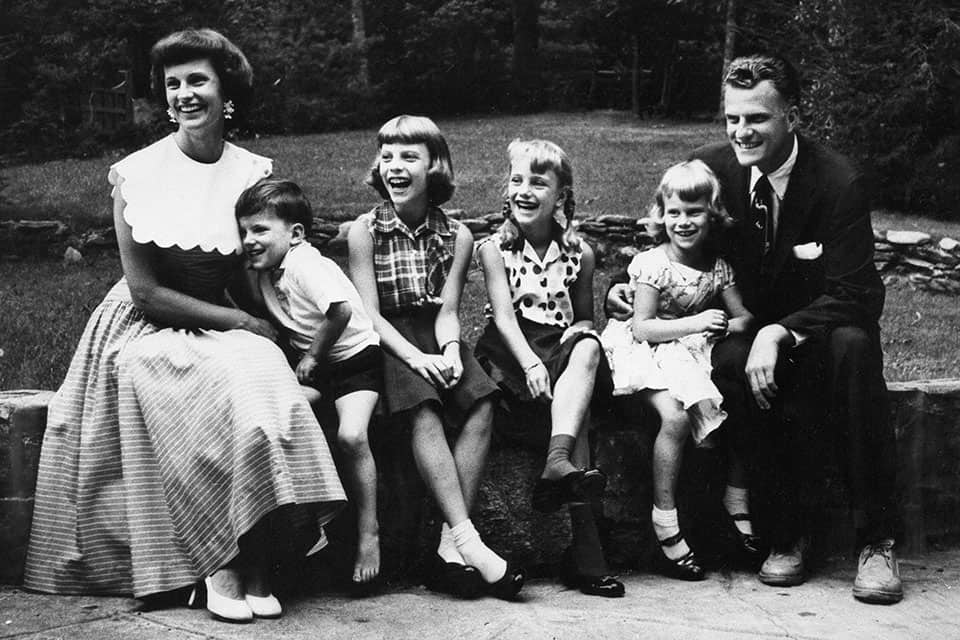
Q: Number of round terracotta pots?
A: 0